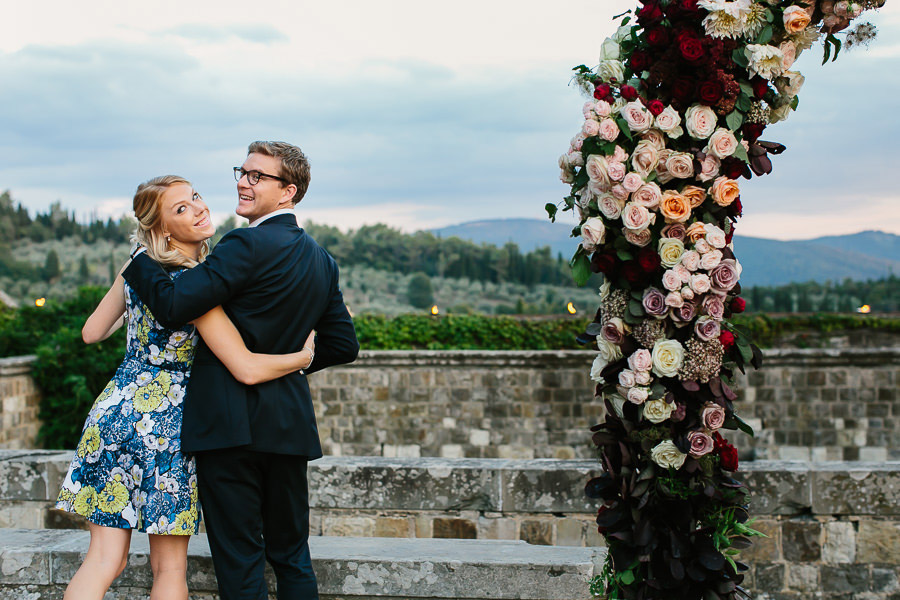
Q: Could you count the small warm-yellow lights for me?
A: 4